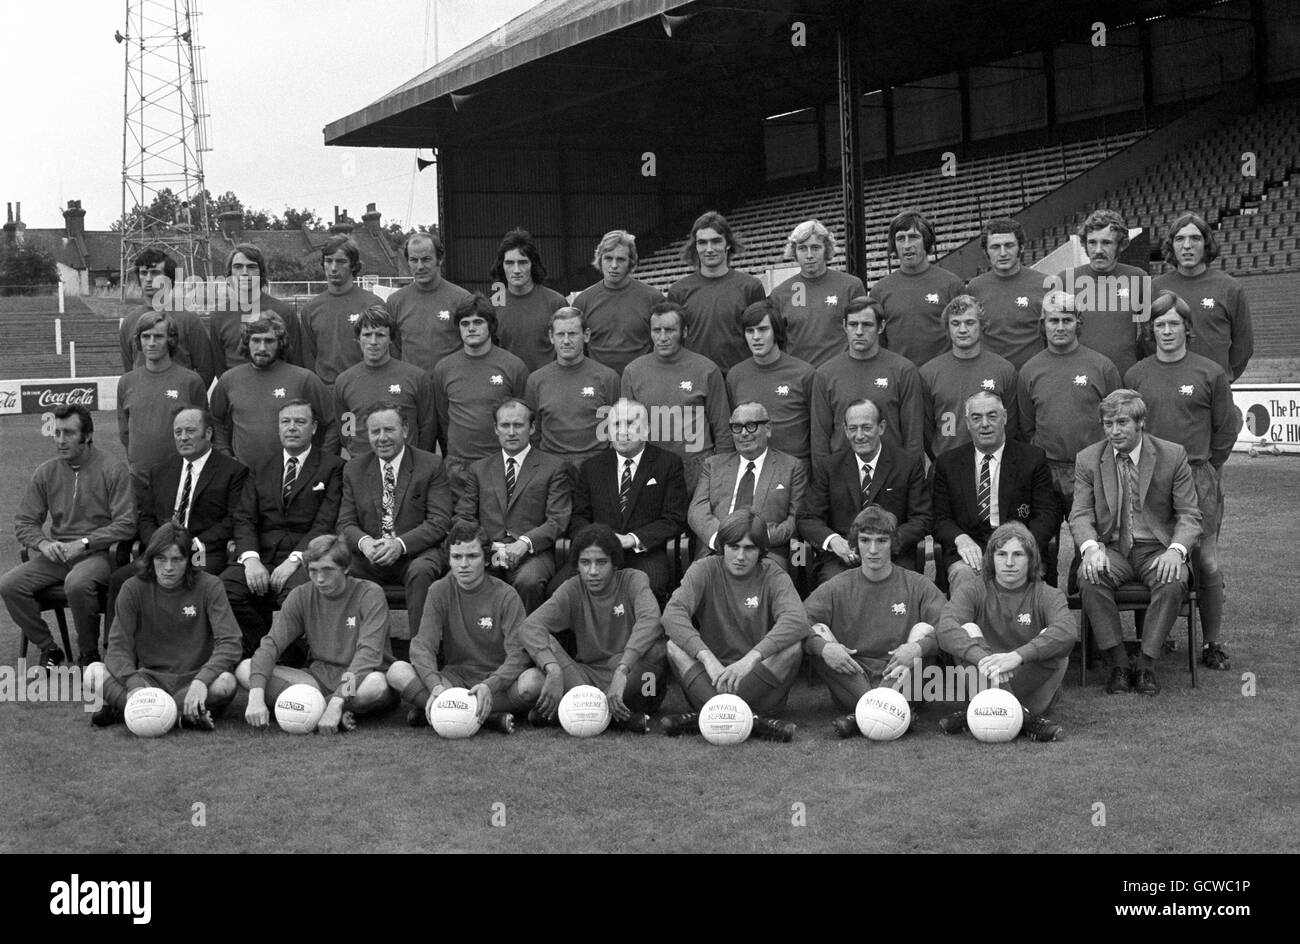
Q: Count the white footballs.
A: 7